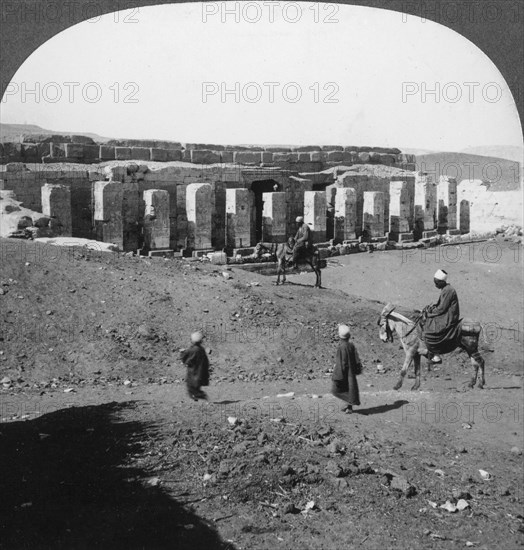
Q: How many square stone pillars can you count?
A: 12